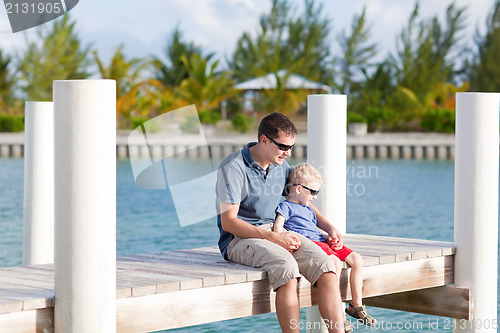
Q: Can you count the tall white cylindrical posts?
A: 4